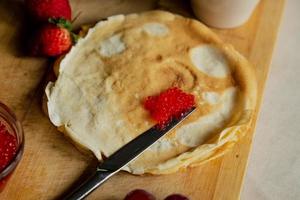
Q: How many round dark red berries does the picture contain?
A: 2